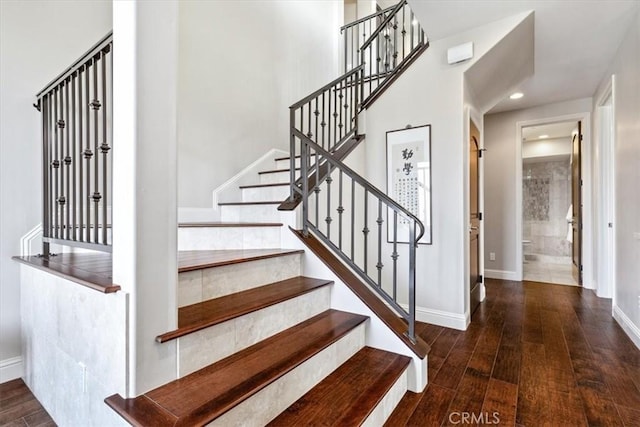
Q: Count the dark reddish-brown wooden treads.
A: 9